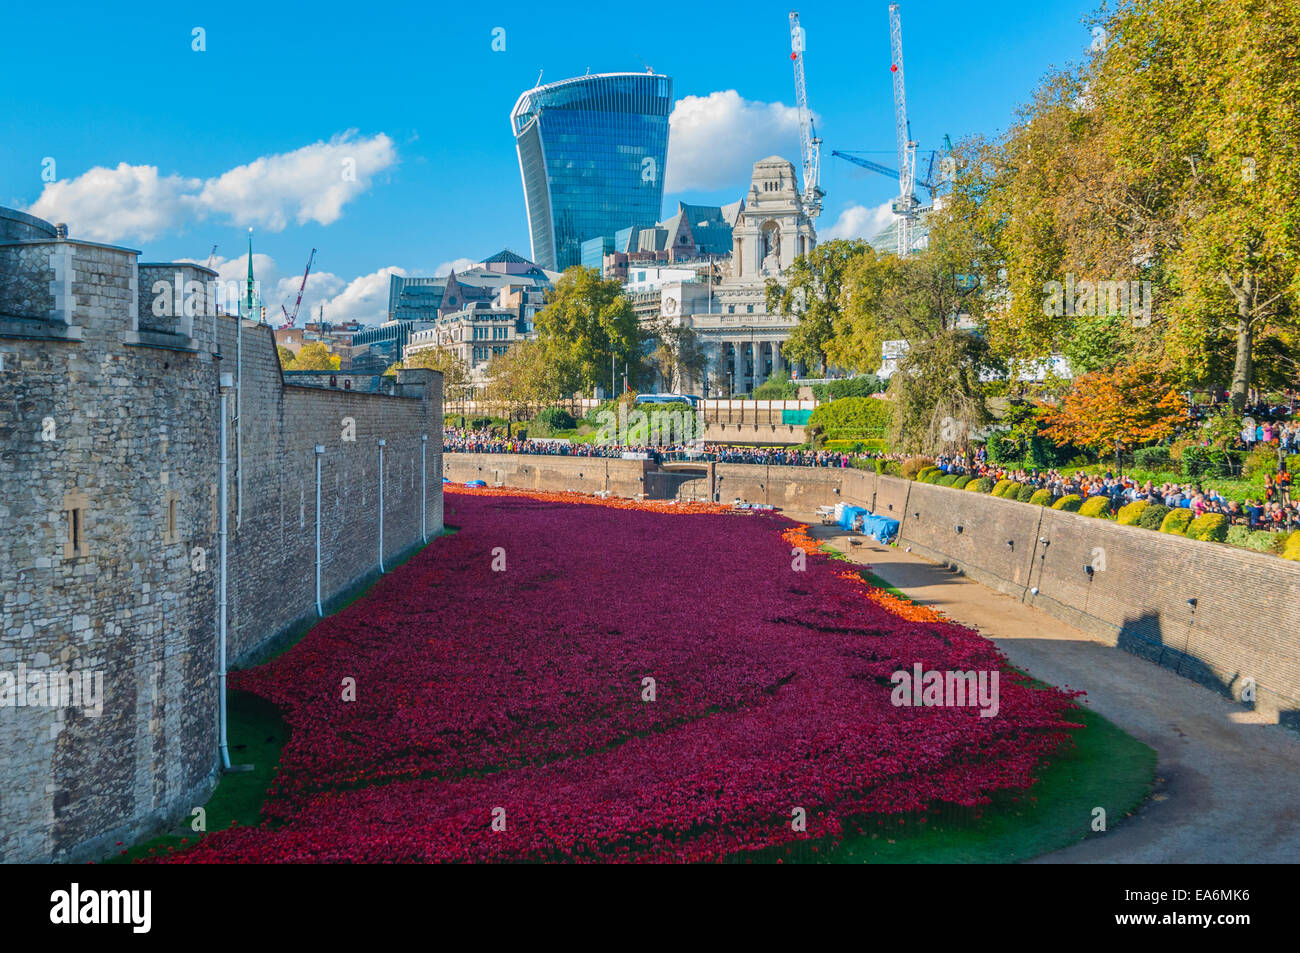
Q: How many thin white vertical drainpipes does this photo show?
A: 5